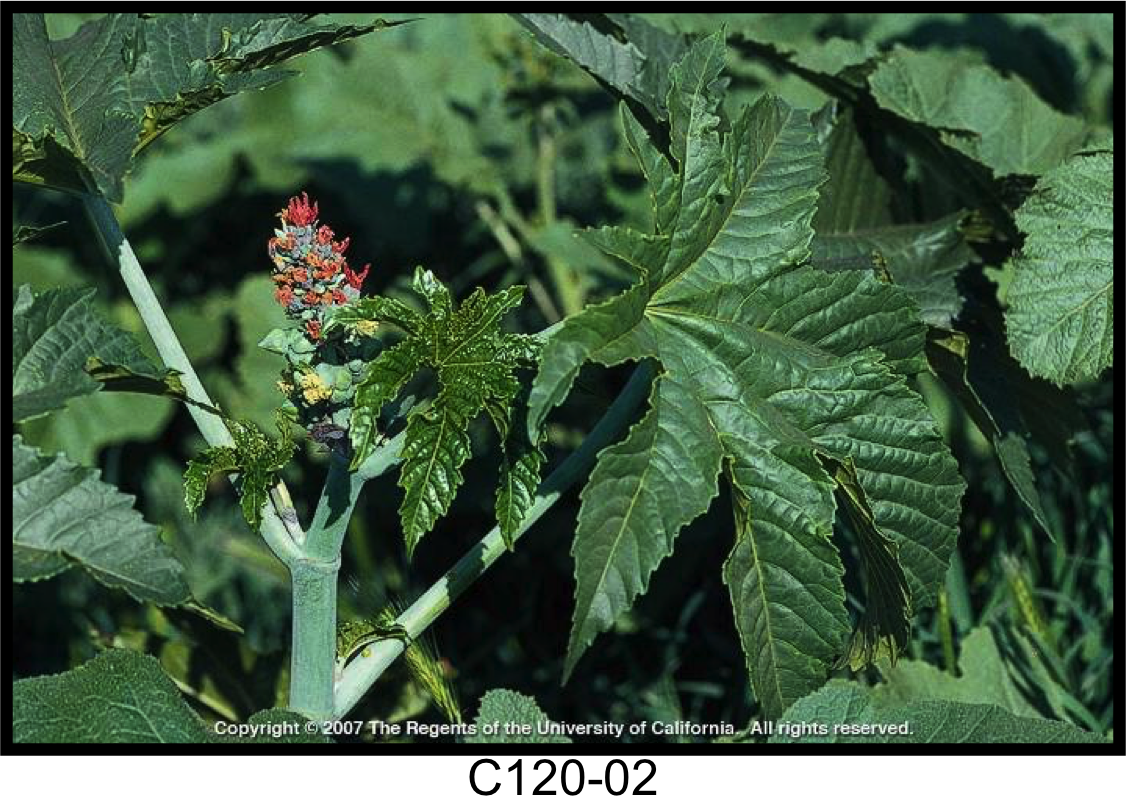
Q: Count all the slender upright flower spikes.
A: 1